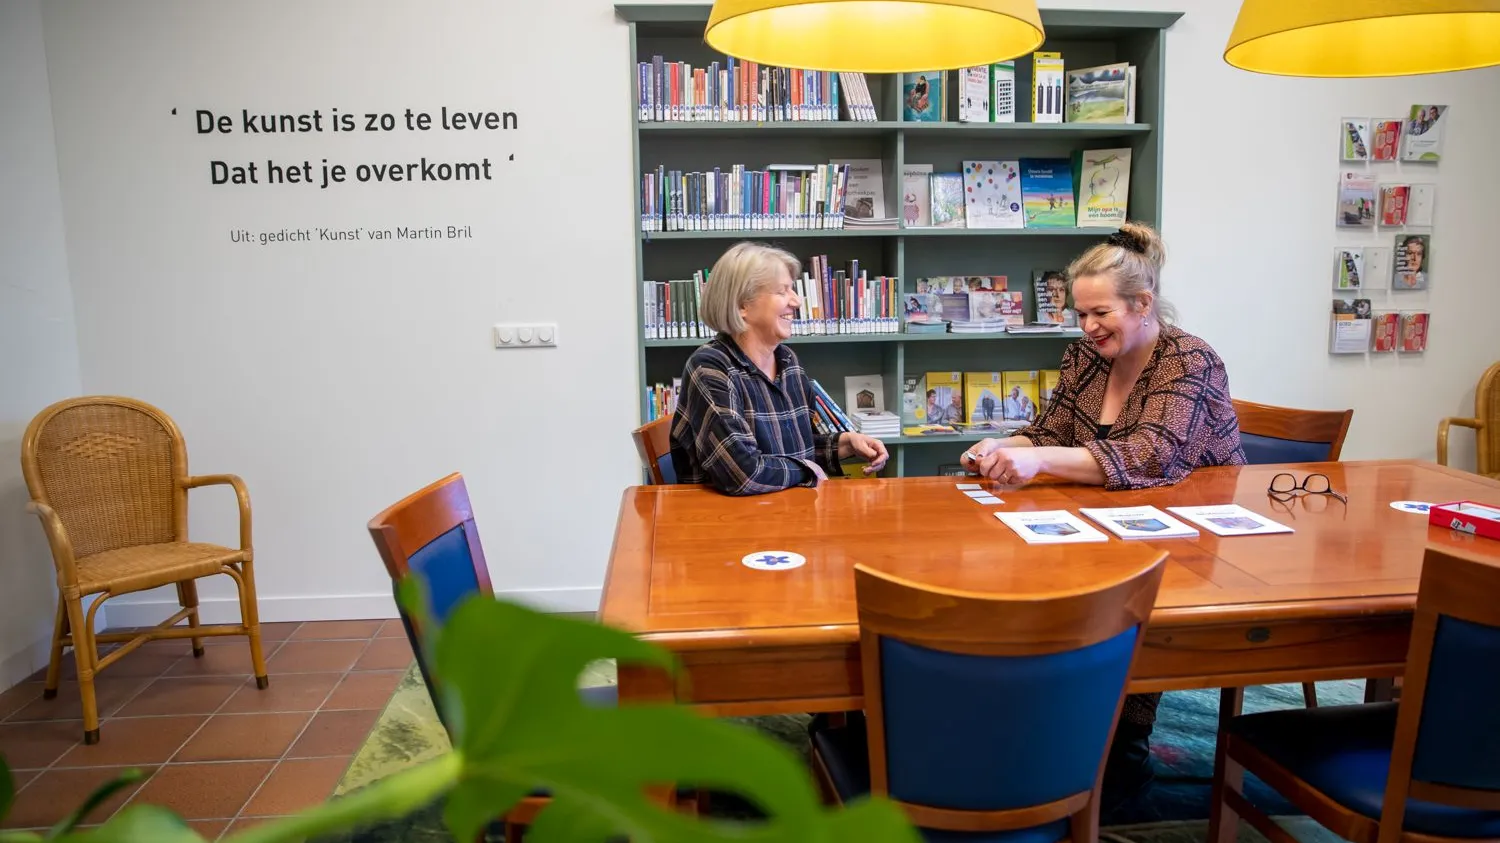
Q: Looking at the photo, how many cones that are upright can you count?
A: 0